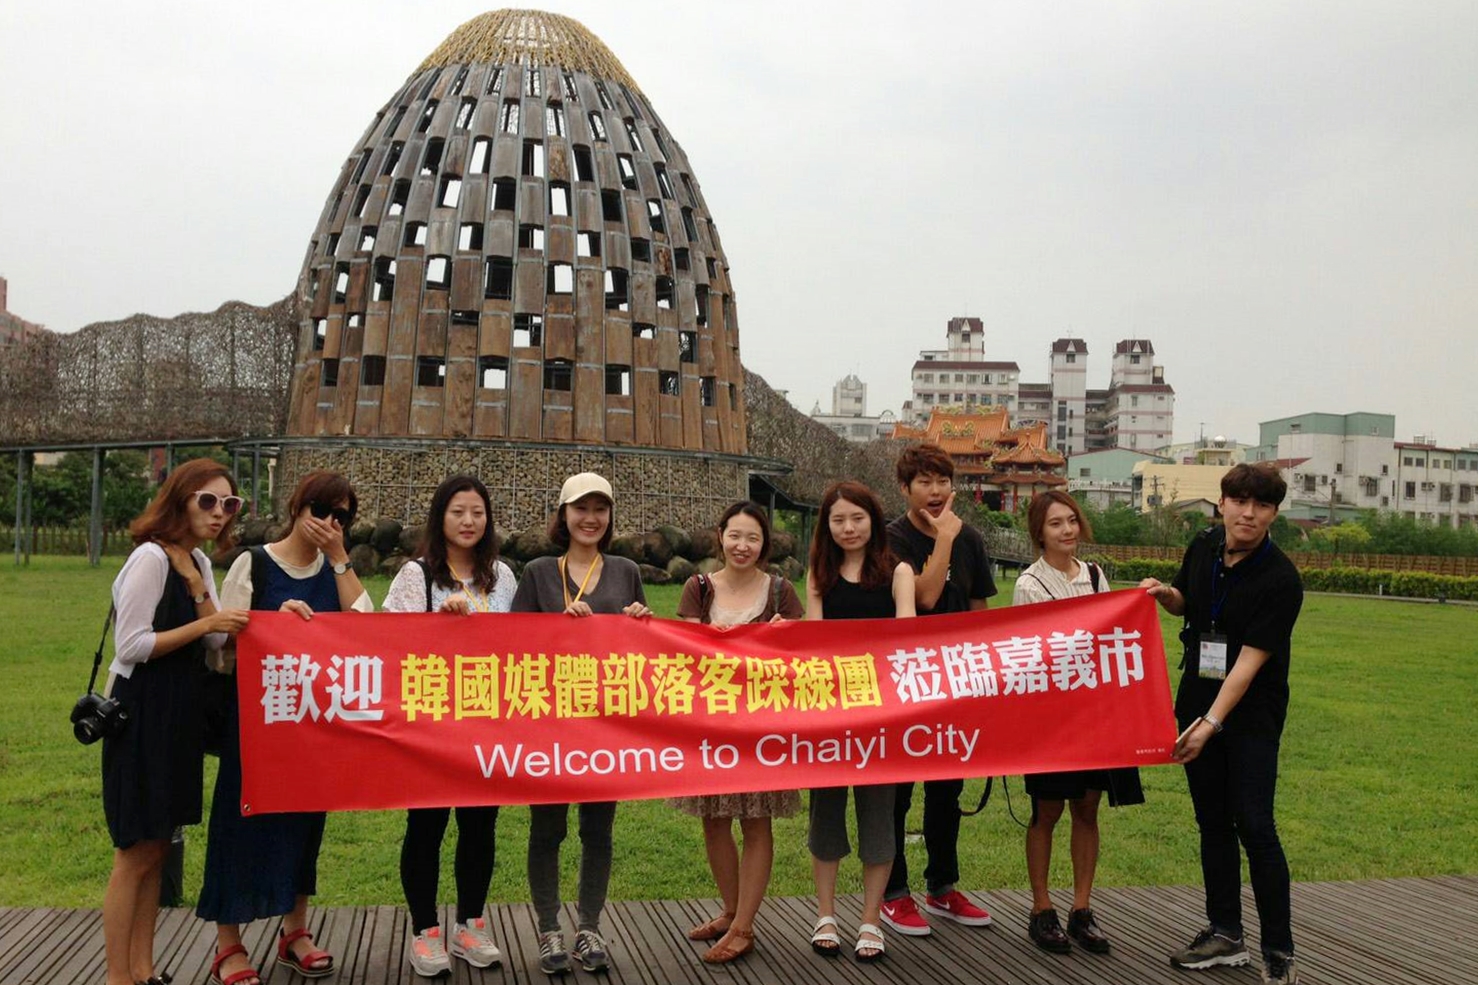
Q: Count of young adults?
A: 9